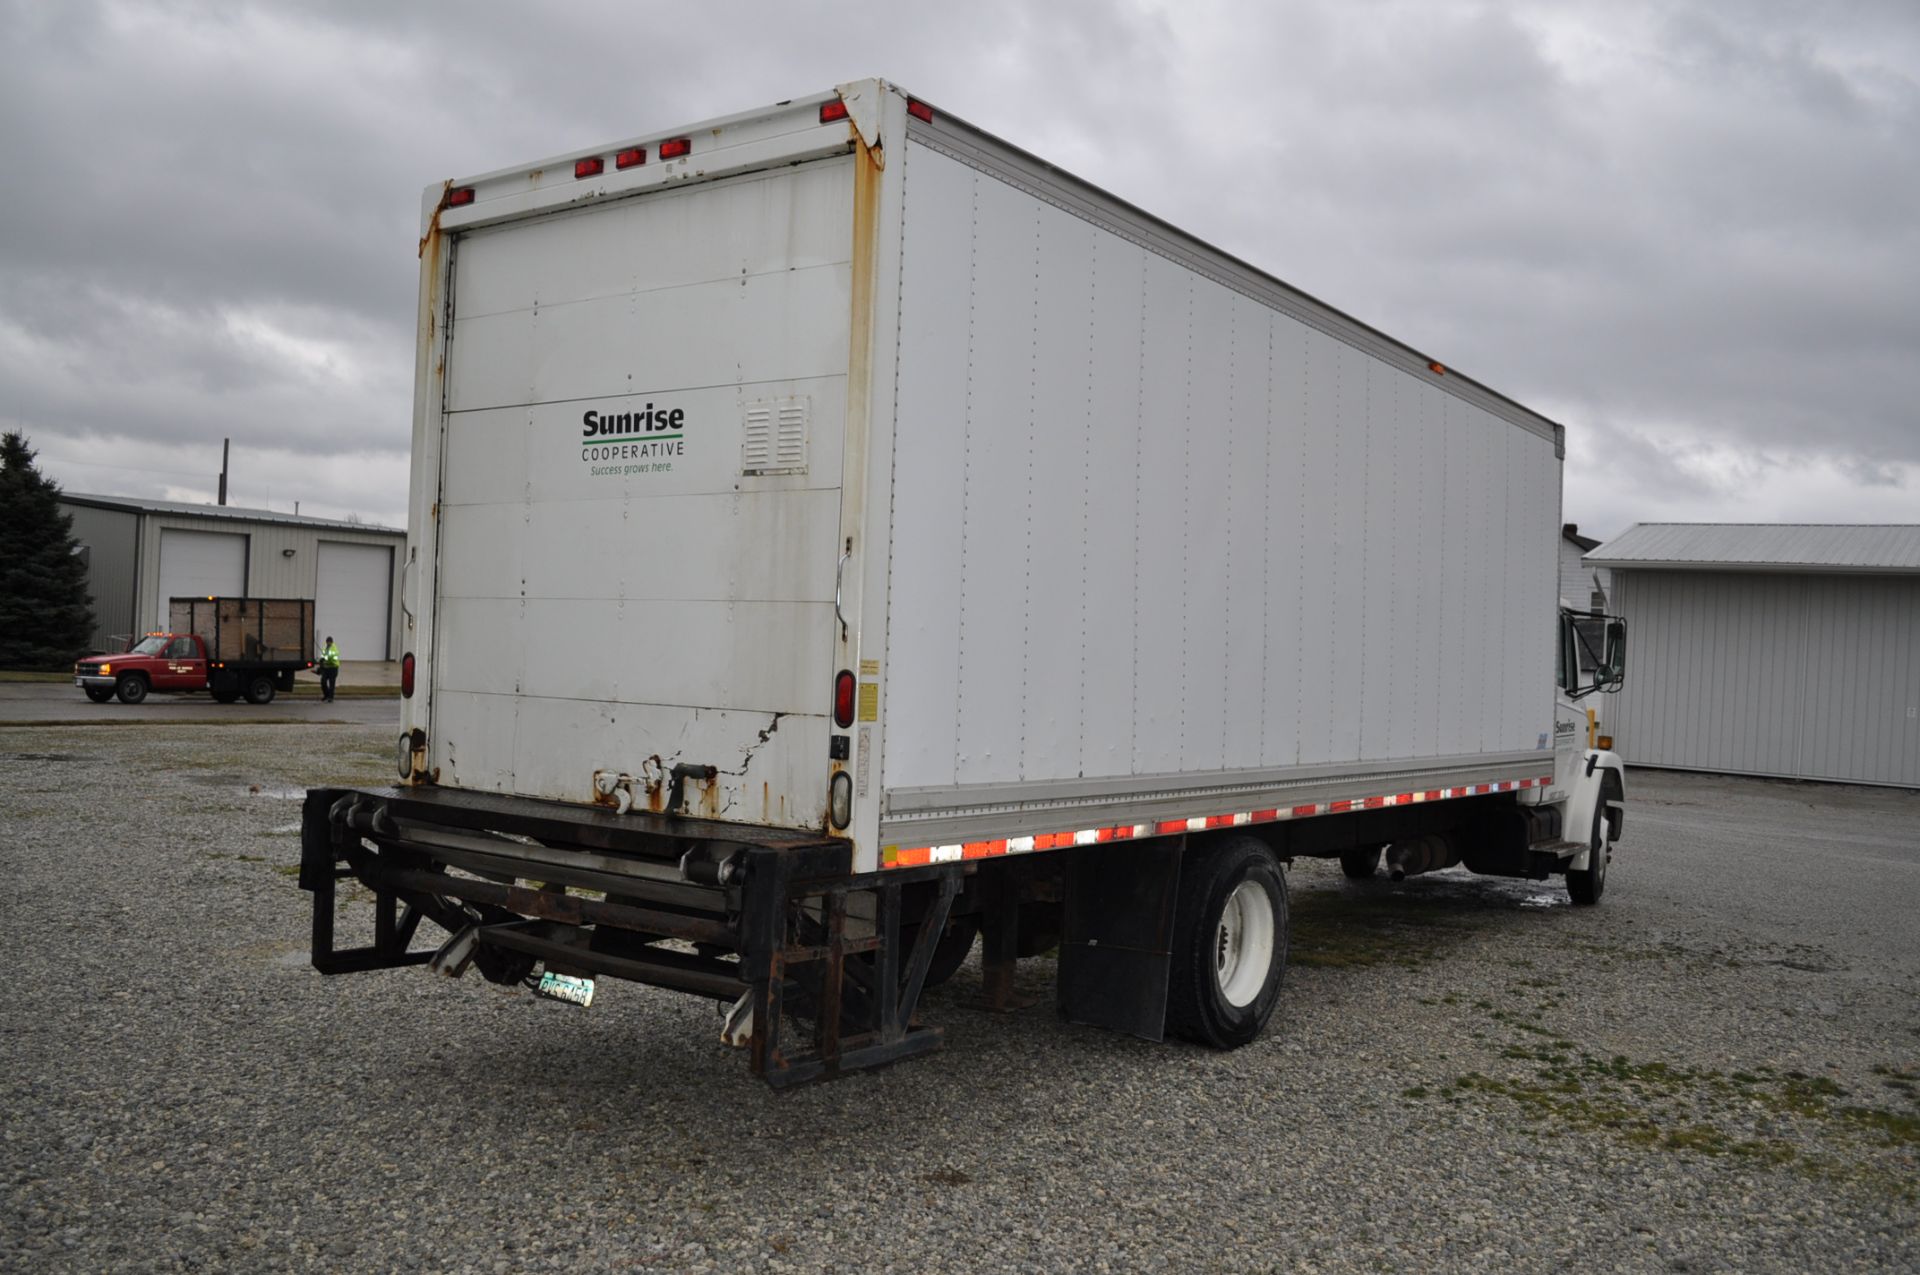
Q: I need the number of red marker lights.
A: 6